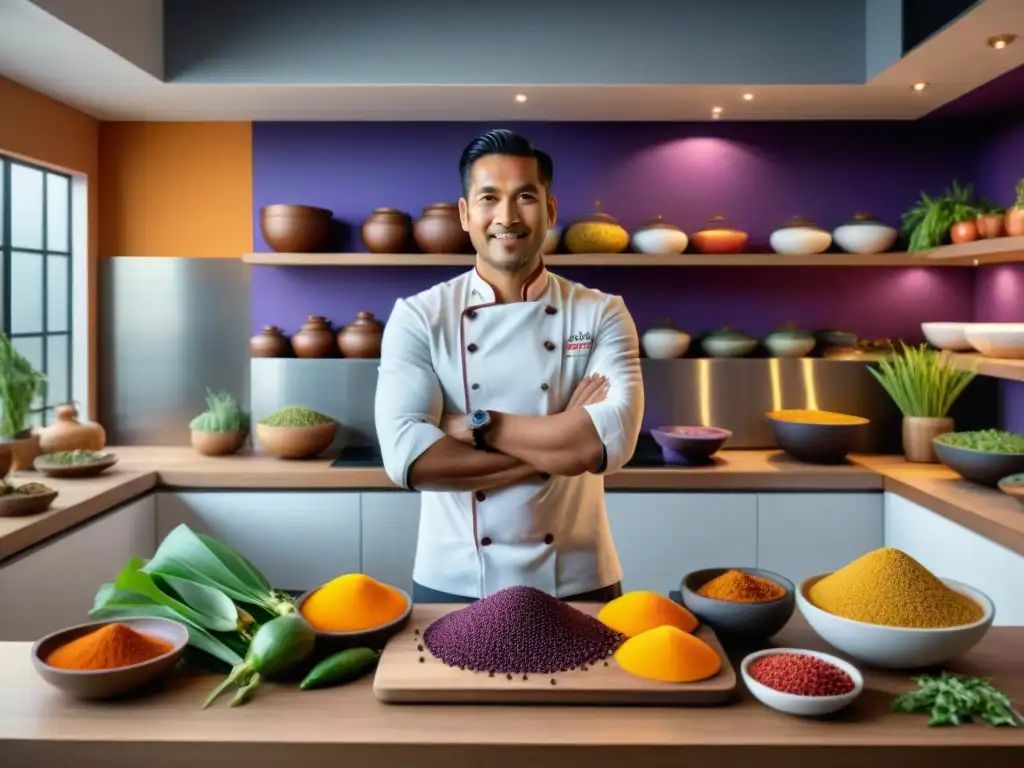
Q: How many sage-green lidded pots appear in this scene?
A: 2